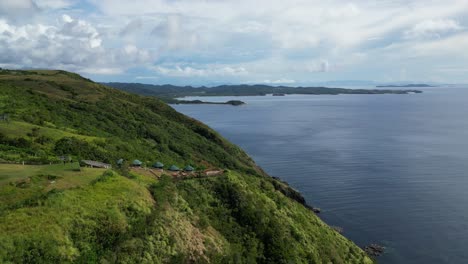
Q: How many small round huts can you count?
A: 5